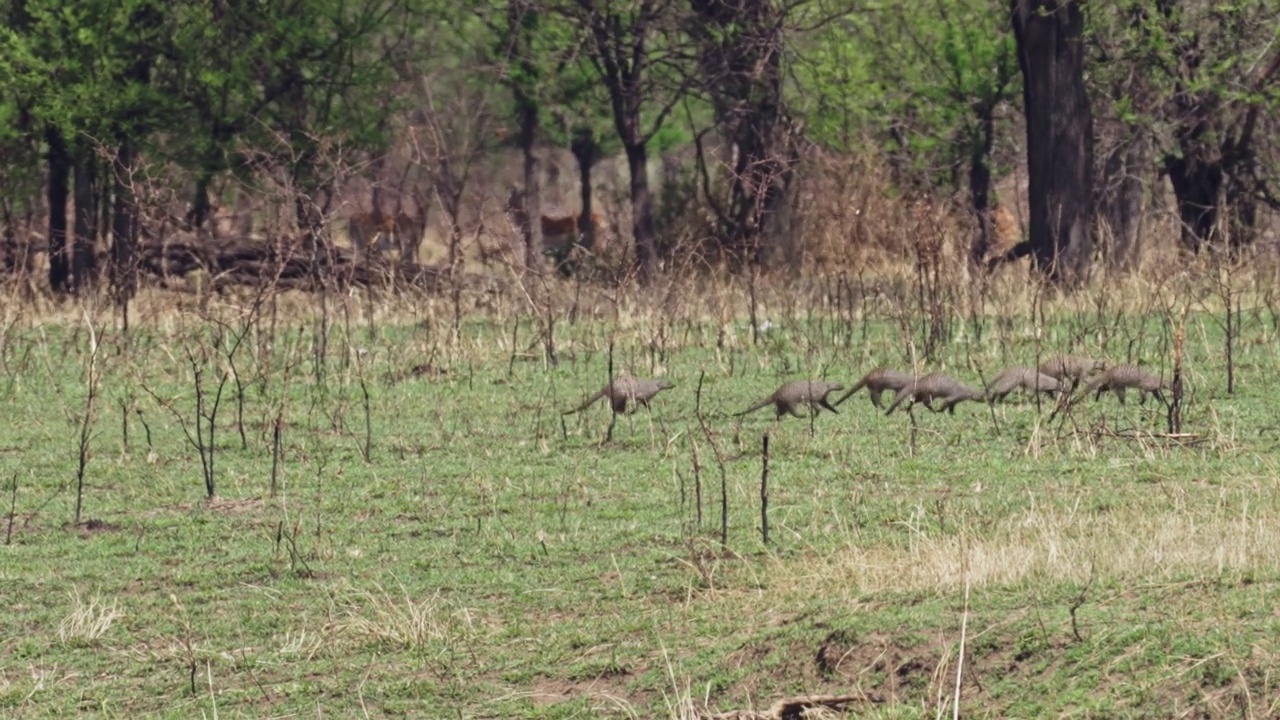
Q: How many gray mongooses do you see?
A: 7